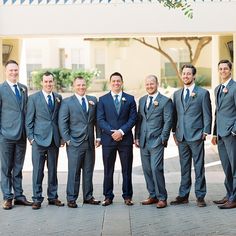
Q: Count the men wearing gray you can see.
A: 6